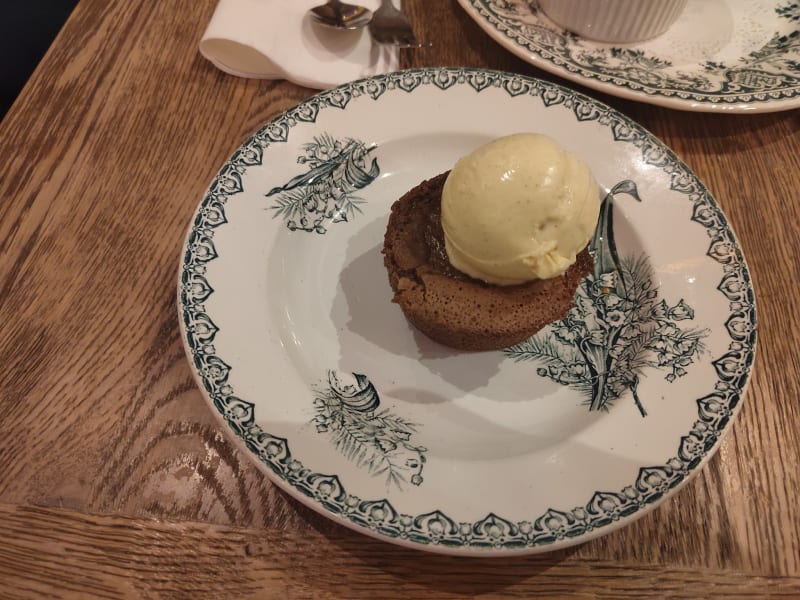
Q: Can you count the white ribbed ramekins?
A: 1